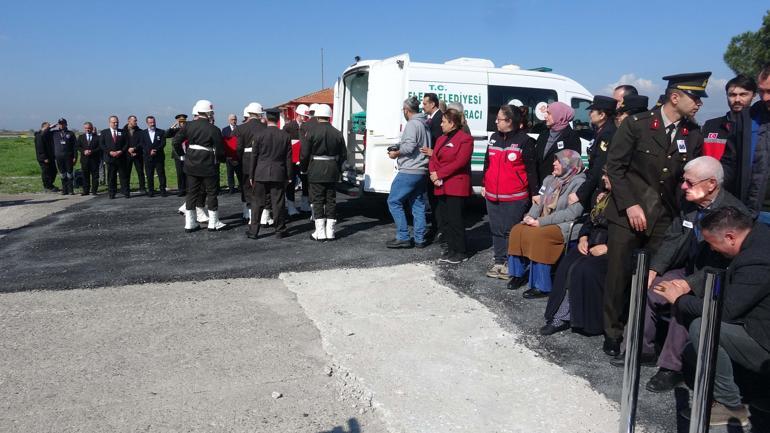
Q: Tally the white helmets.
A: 7